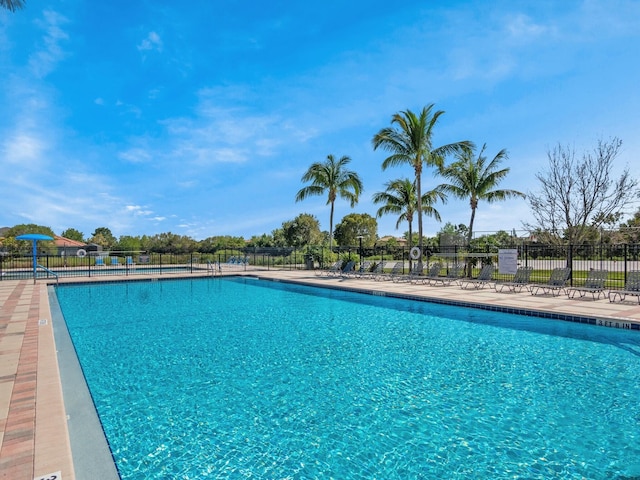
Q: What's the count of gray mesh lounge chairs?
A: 13